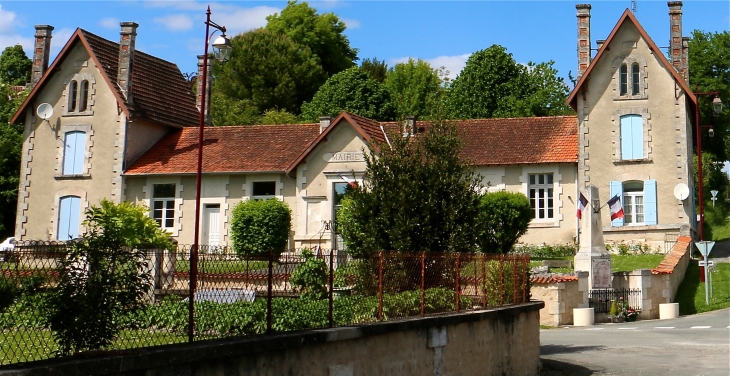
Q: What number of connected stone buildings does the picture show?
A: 3